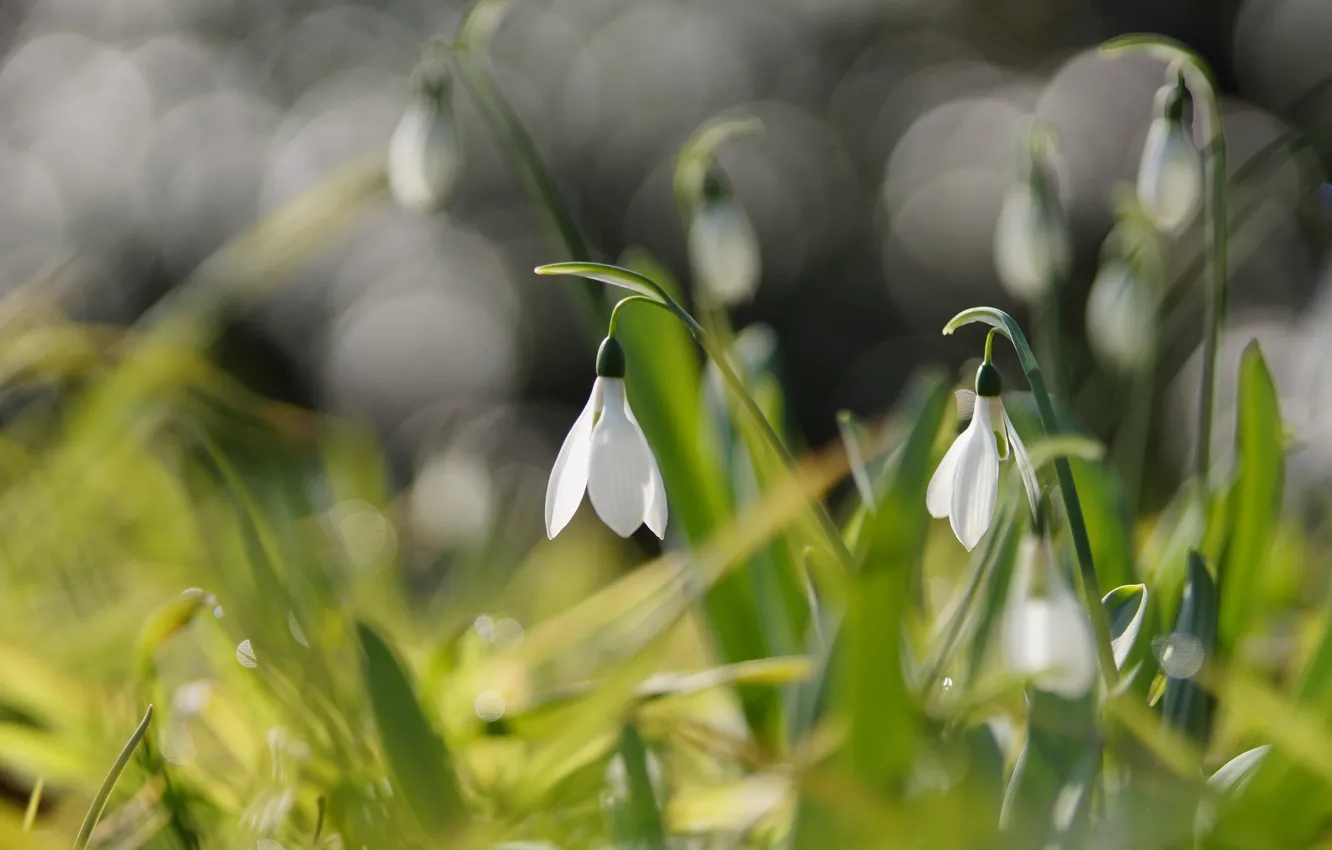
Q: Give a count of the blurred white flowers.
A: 6